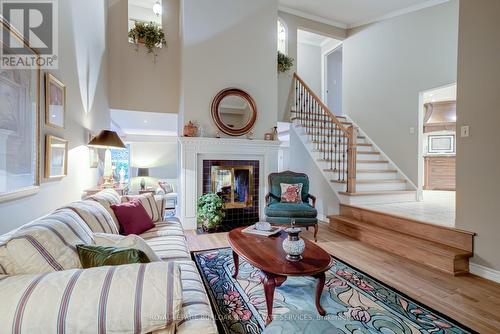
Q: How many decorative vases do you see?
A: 1